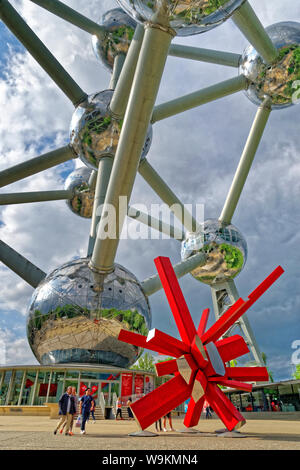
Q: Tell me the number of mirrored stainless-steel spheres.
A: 7